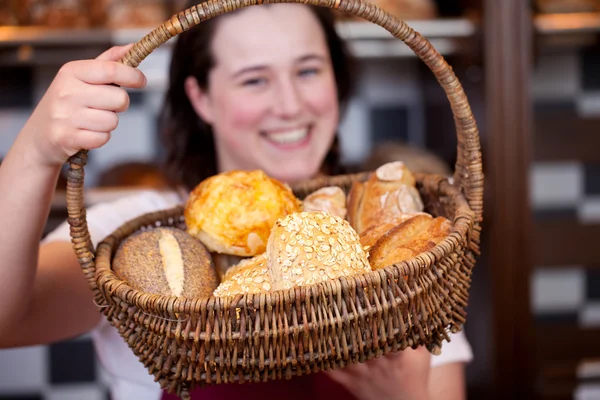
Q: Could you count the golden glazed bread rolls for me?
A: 1